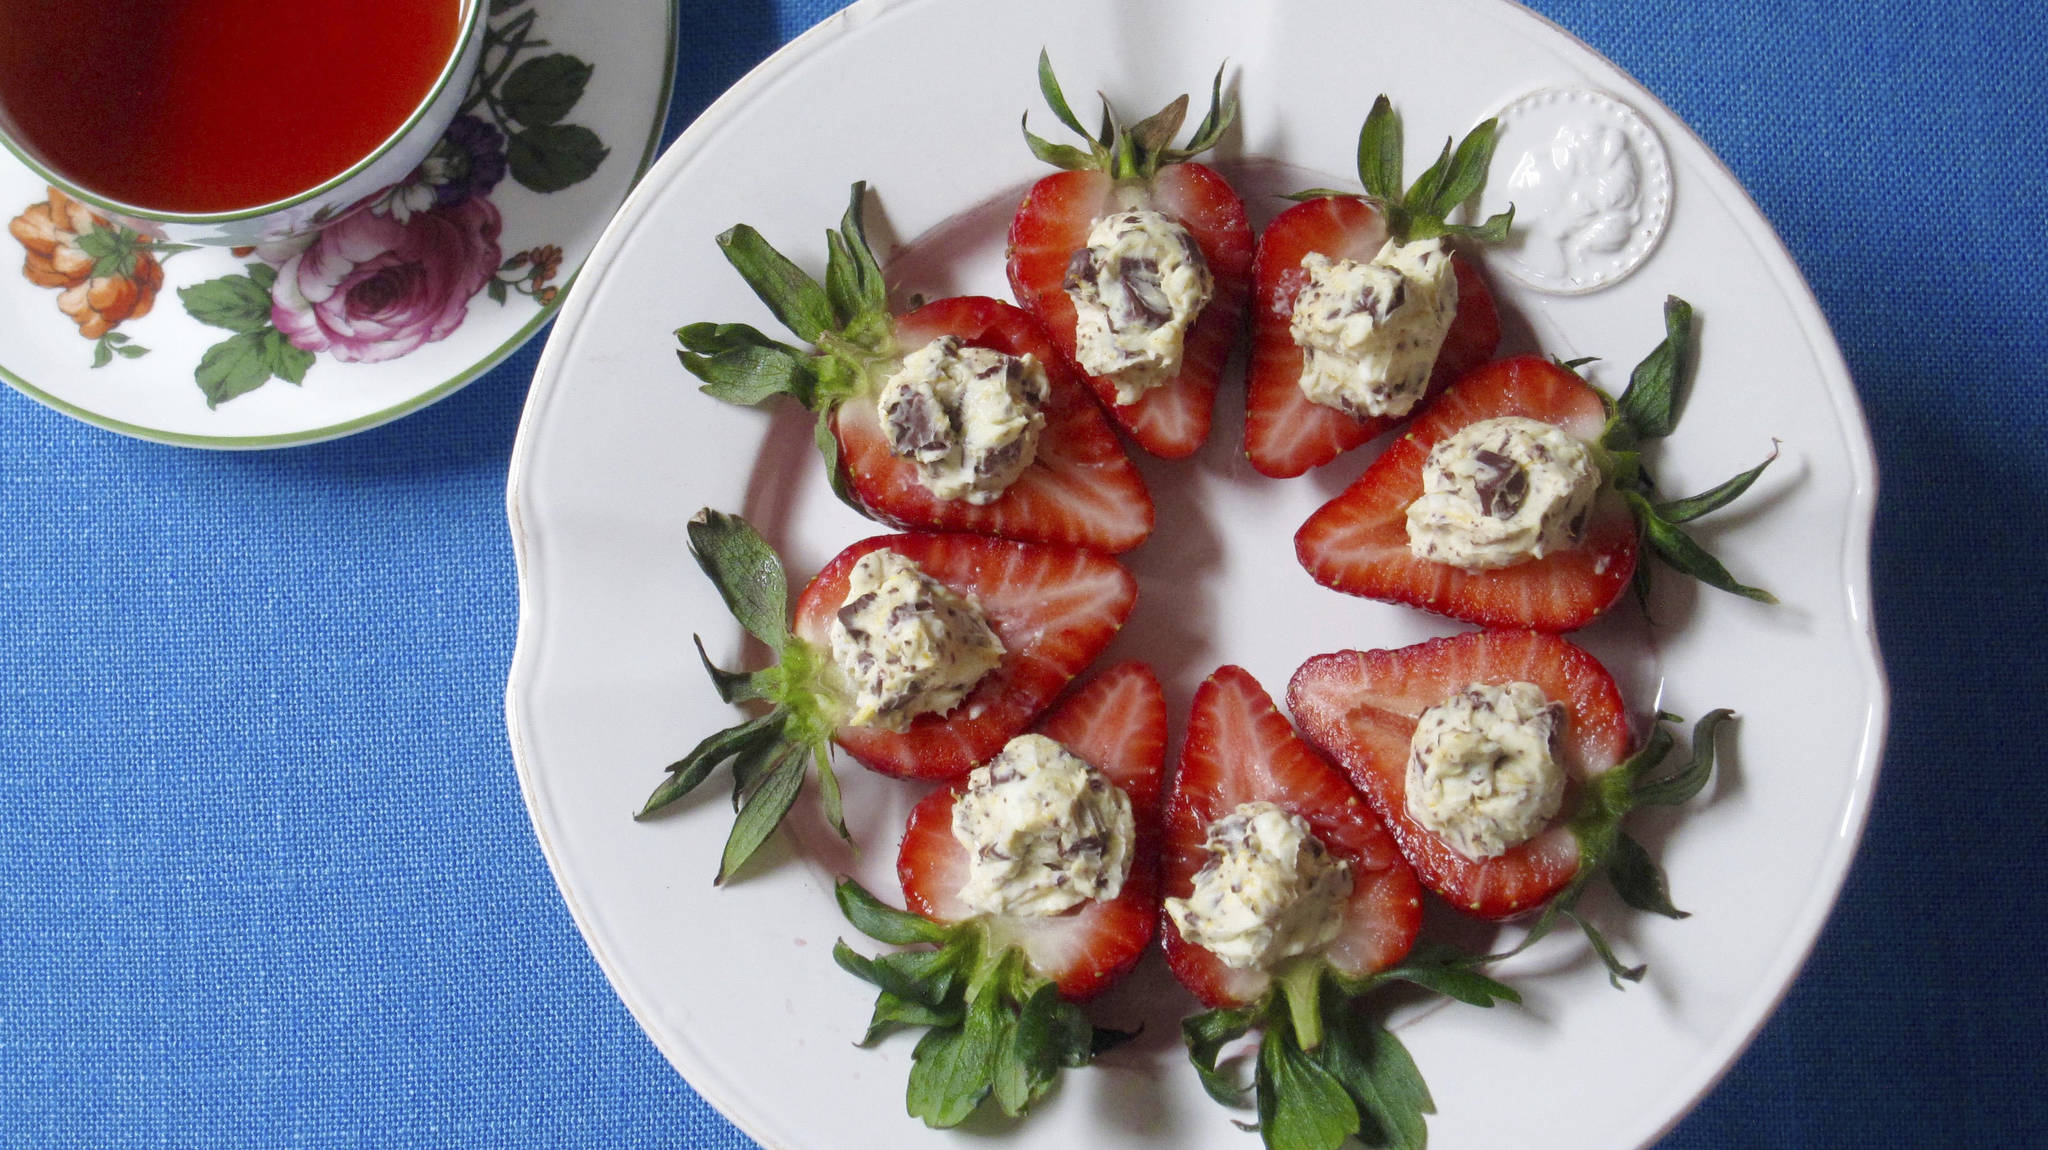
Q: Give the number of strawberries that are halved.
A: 8